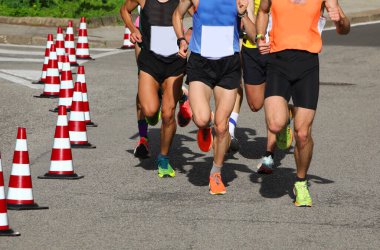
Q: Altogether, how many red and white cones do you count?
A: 12